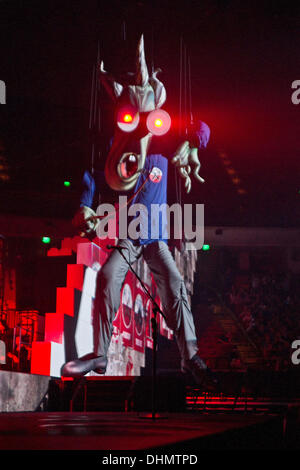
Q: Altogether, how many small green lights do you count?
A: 3